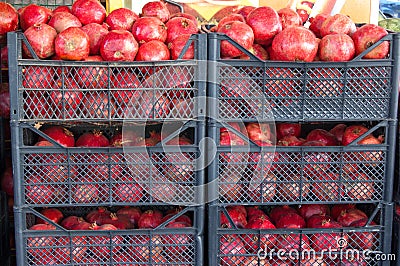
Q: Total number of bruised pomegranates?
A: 0